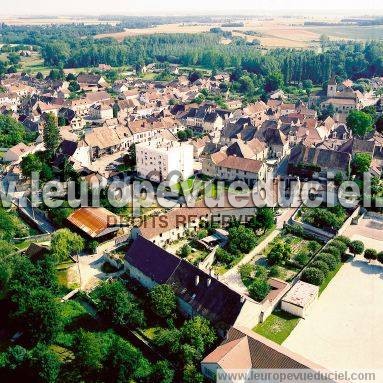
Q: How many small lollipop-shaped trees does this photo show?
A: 3